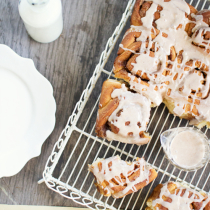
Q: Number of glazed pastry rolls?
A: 7